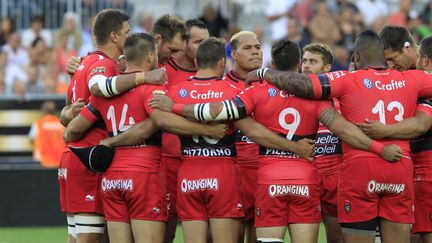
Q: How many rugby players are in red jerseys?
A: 11